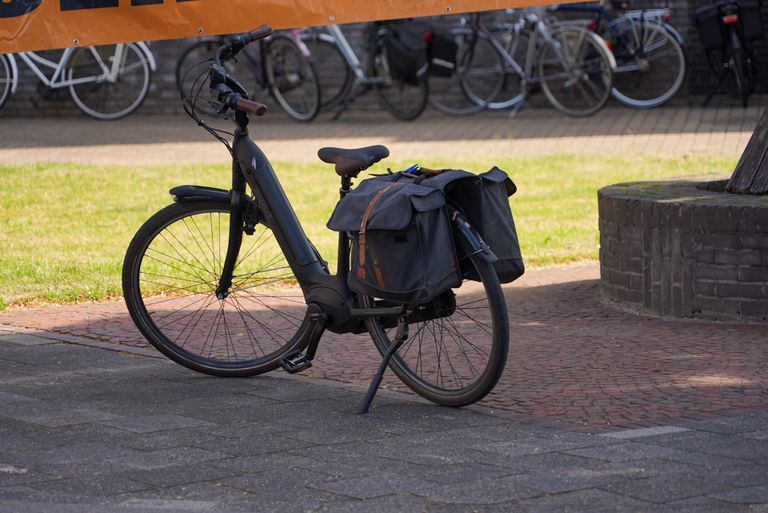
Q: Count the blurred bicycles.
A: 6